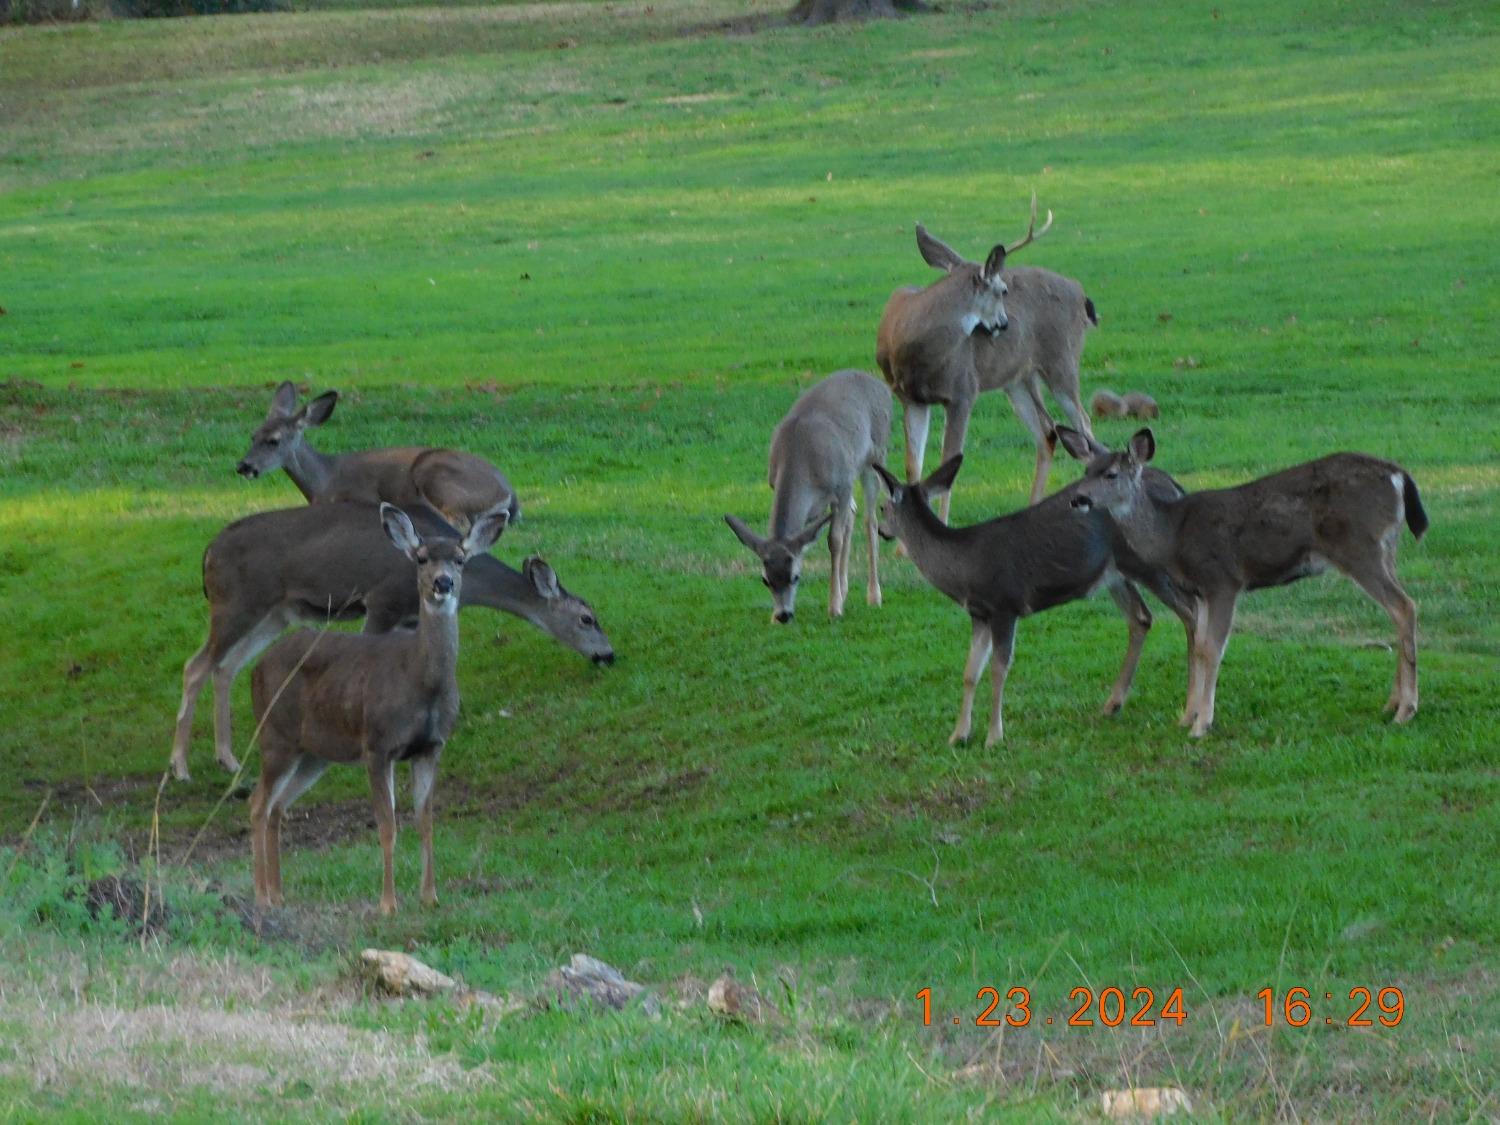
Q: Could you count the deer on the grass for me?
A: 7